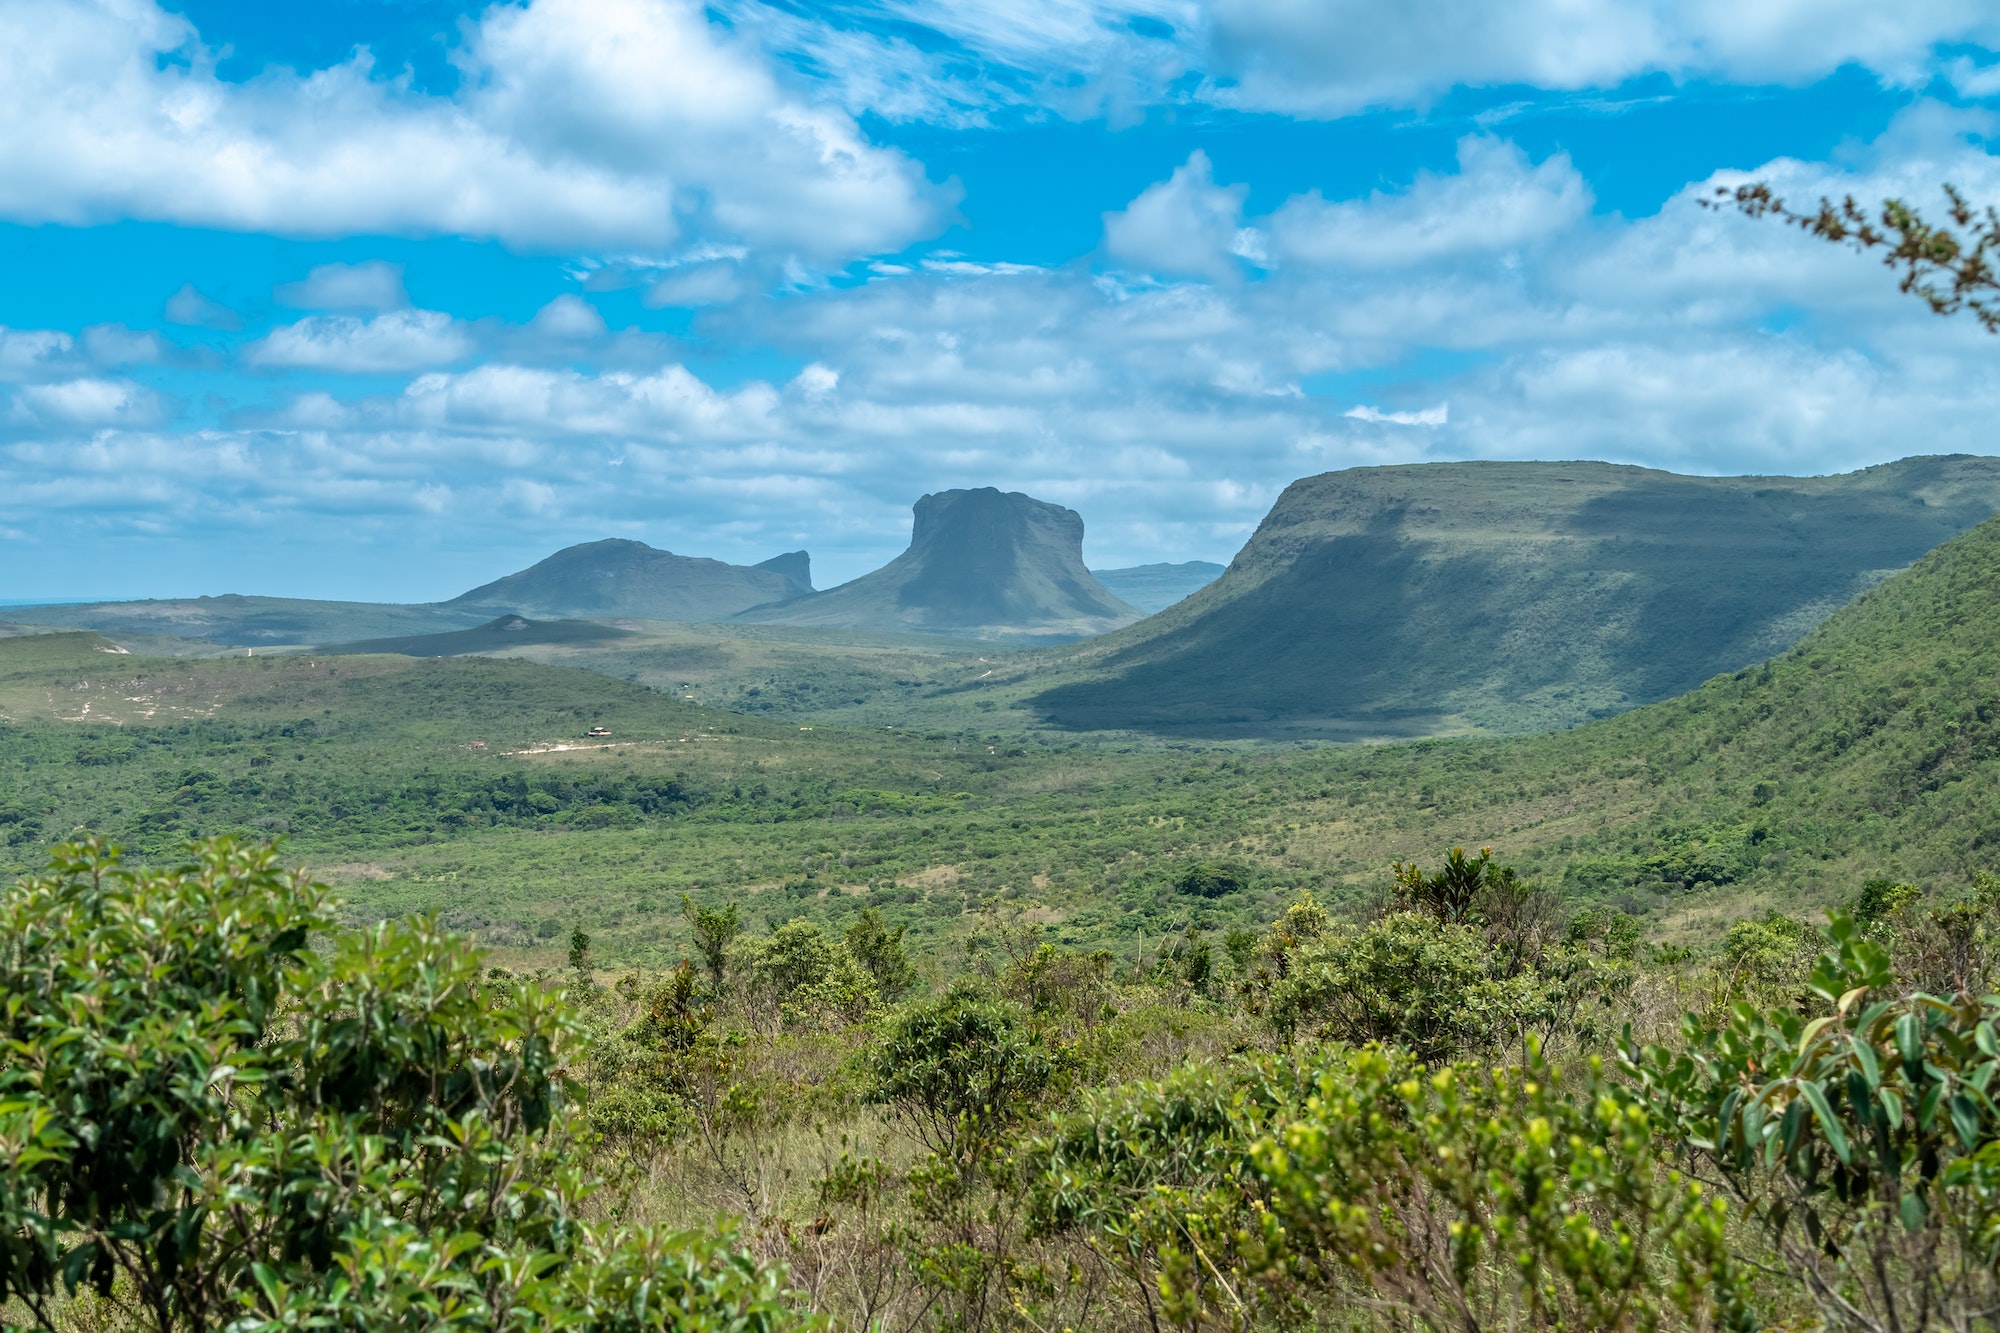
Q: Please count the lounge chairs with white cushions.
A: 0